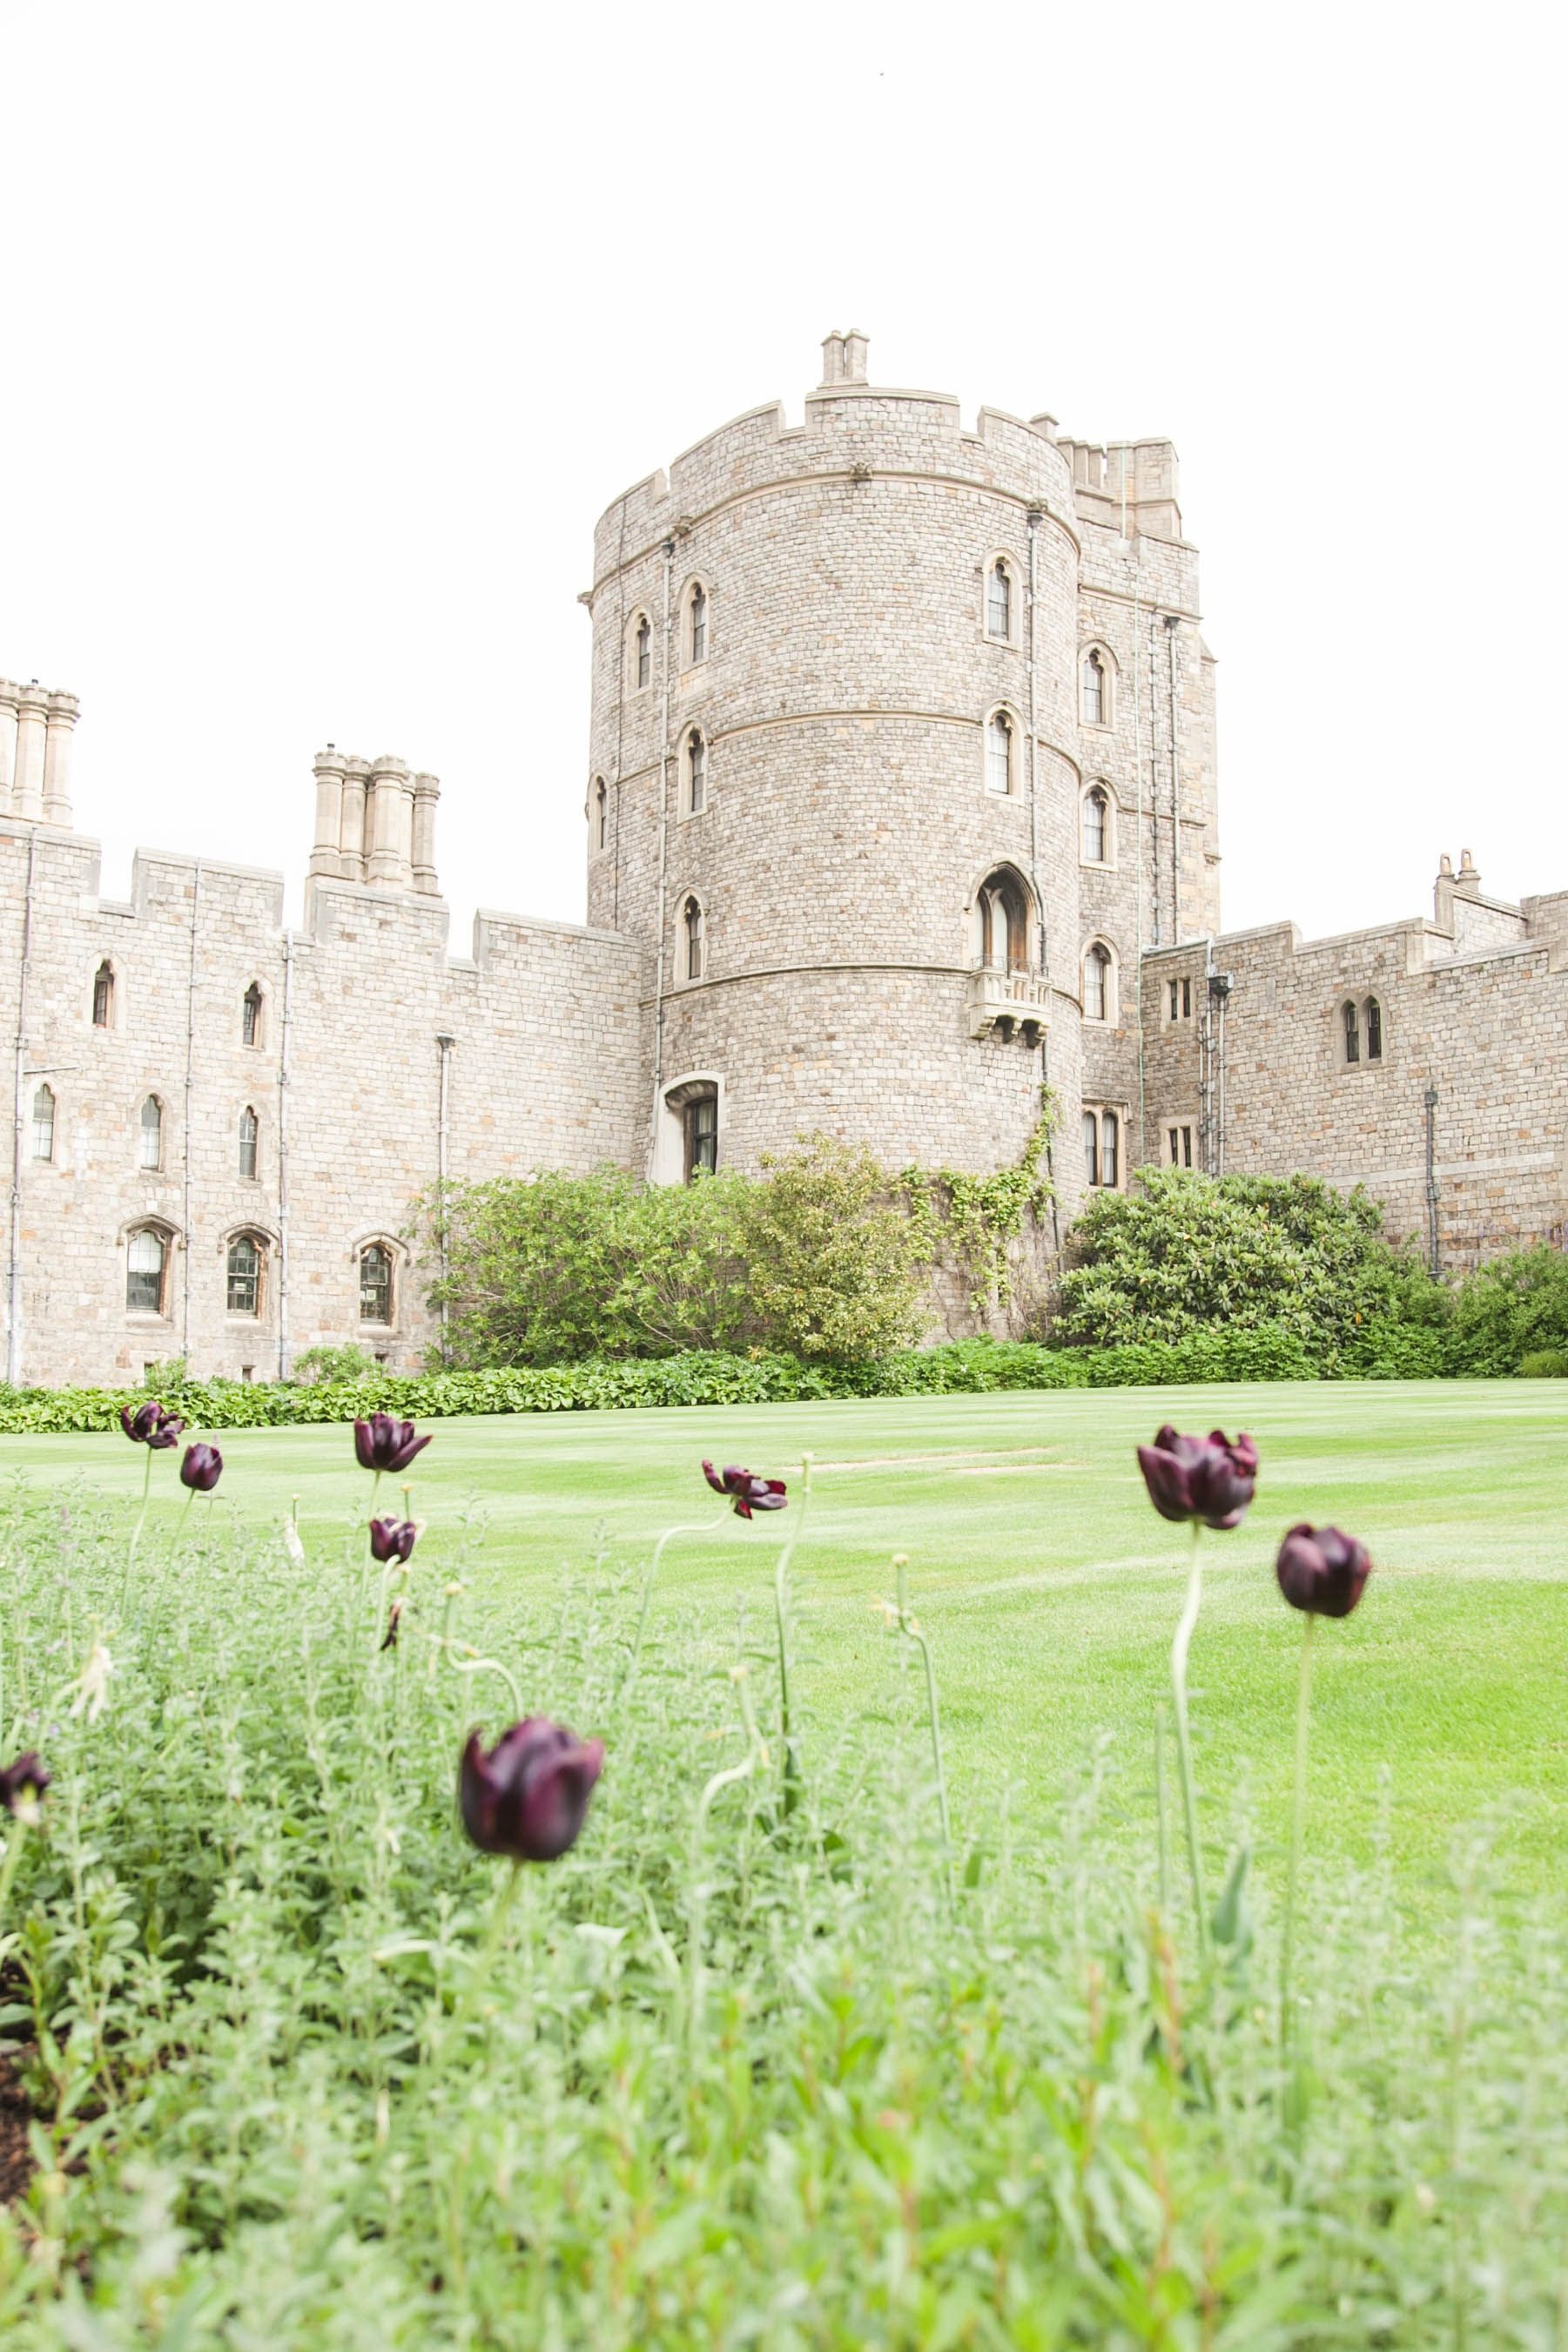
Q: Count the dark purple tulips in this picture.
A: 9